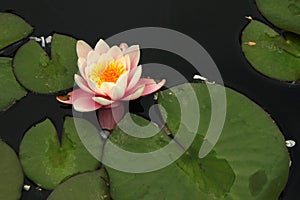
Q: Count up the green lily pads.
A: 9